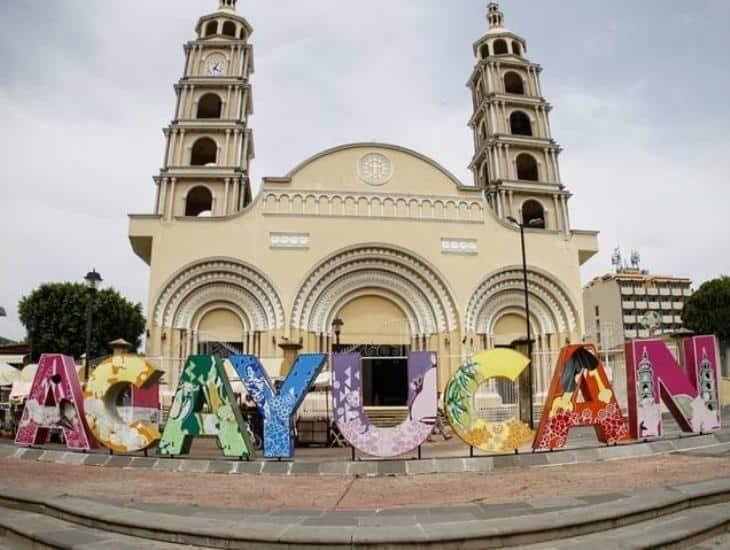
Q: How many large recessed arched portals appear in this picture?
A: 3